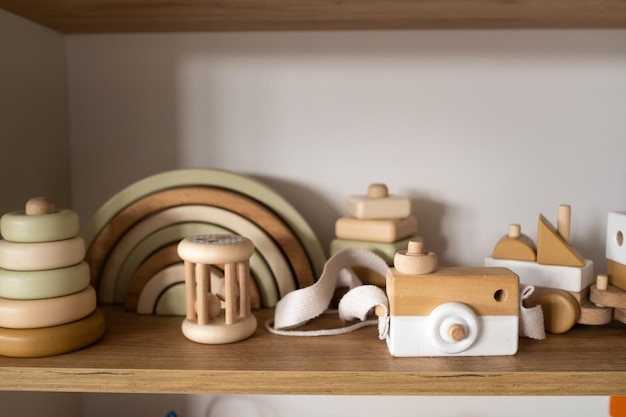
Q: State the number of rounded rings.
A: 5